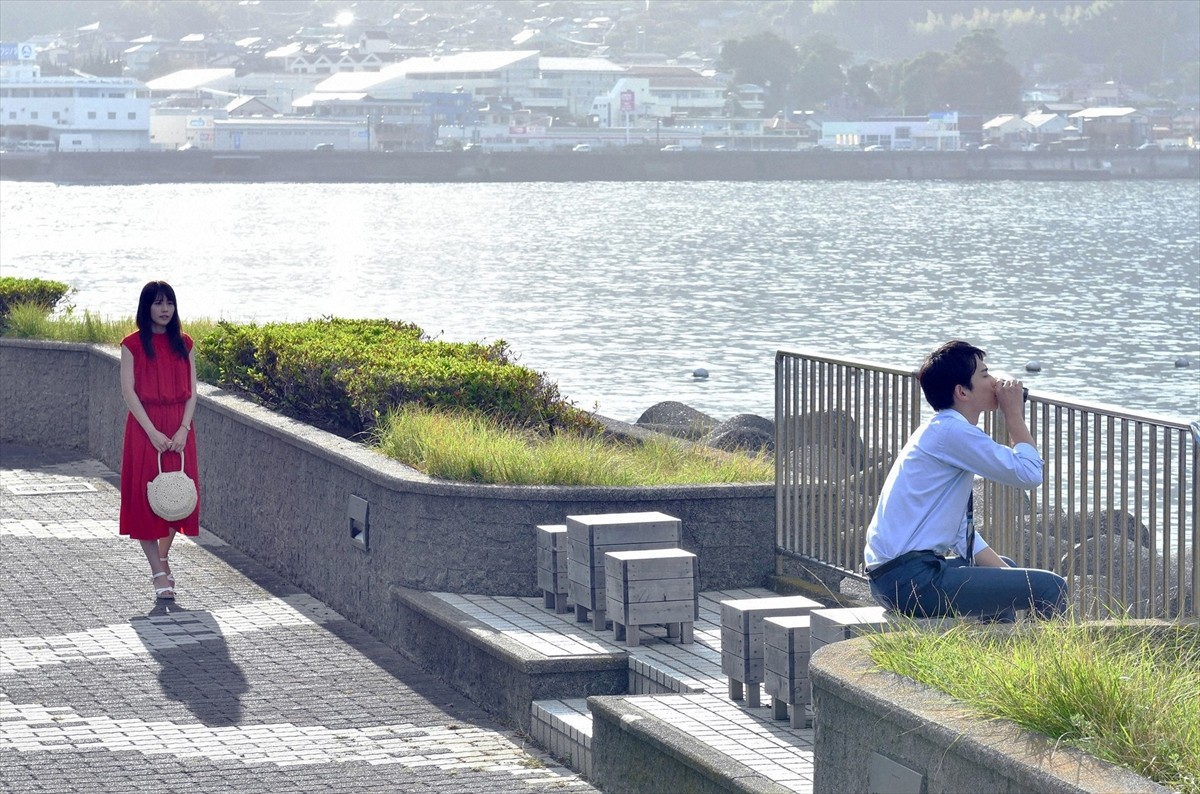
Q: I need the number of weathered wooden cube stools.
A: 6